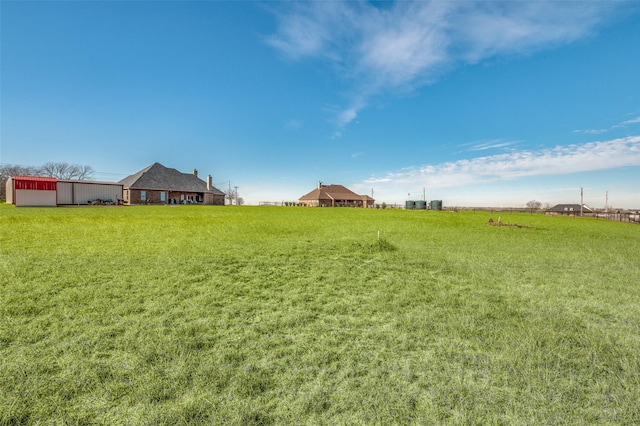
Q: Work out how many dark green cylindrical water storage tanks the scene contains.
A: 3